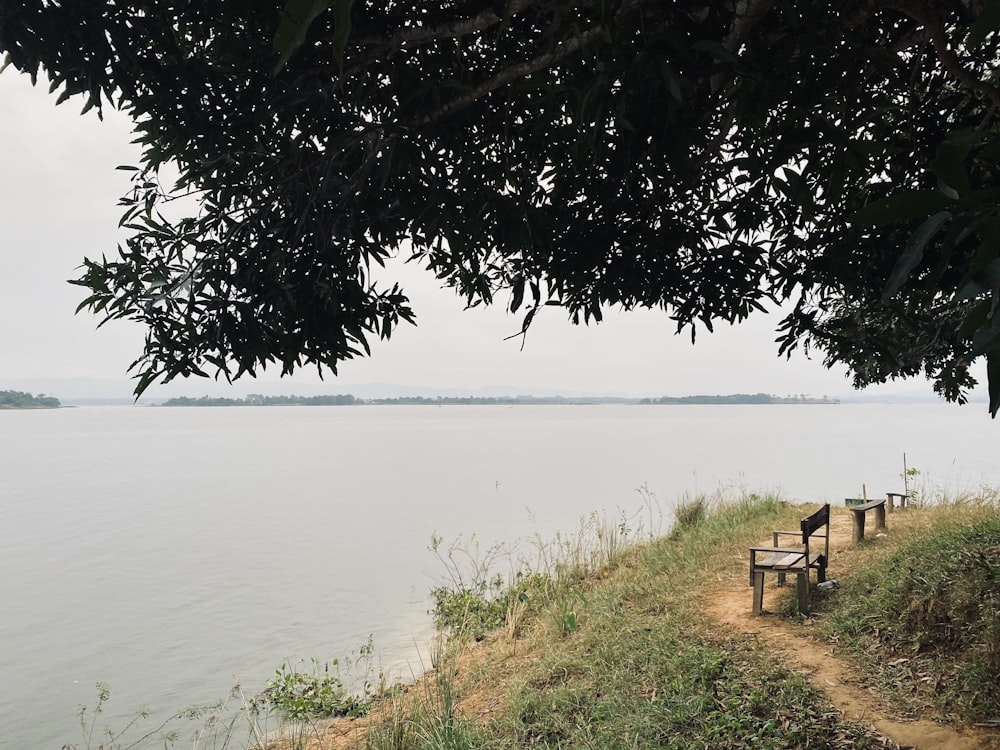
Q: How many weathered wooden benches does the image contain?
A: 3